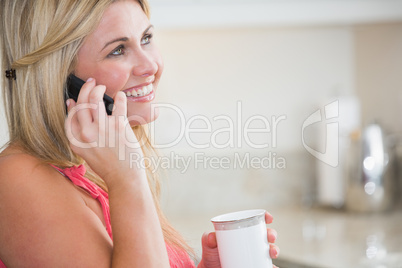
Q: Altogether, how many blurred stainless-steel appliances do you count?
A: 1